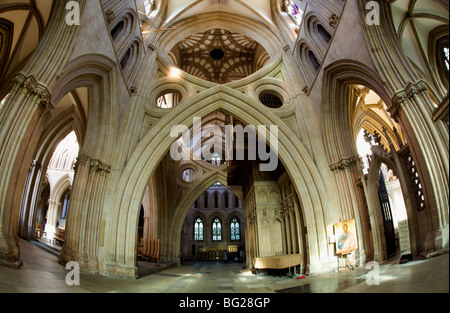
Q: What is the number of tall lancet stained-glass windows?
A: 3